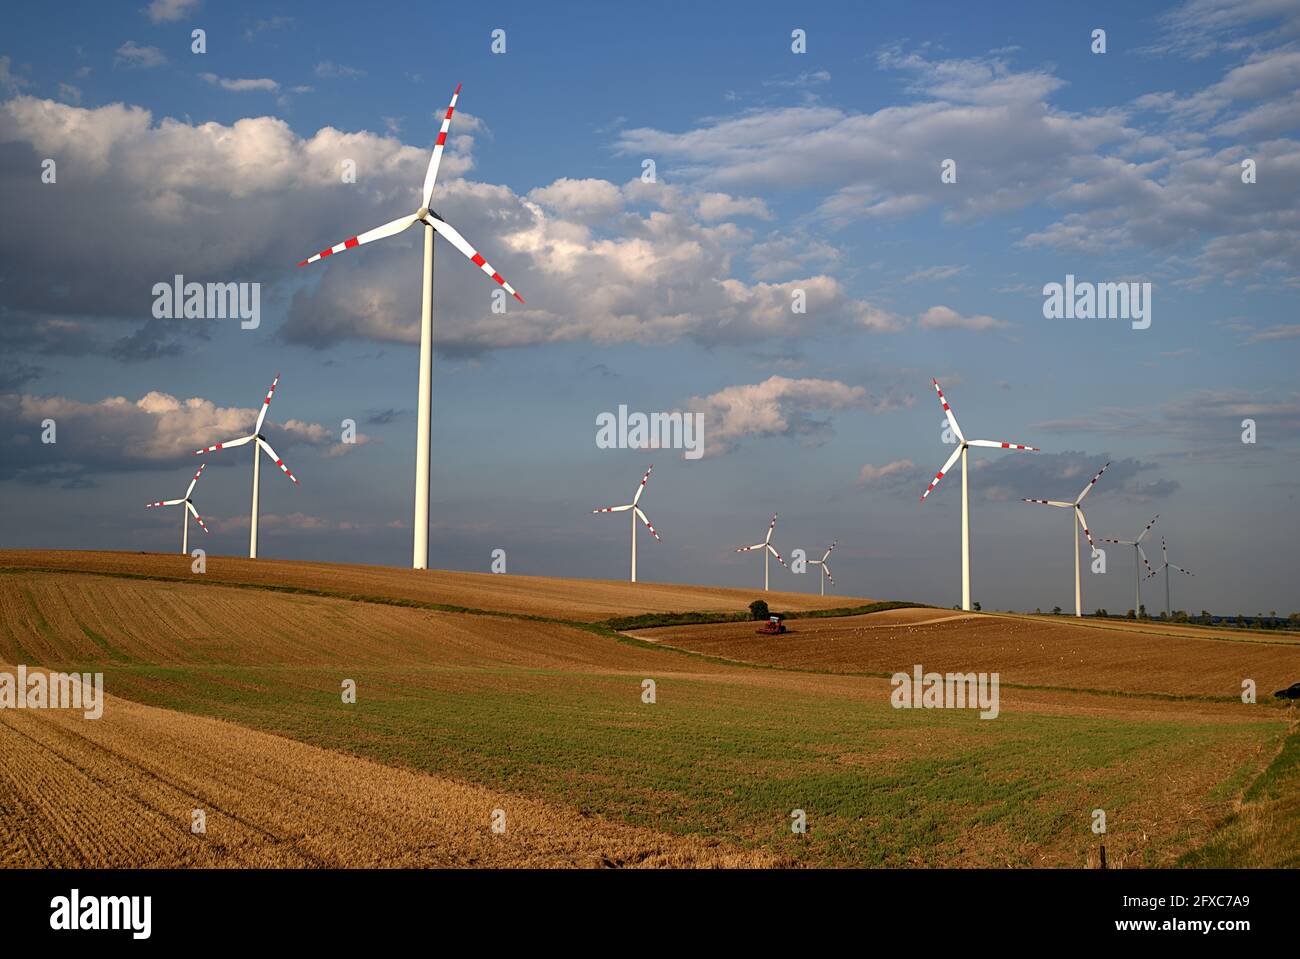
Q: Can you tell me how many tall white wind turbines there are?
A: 10